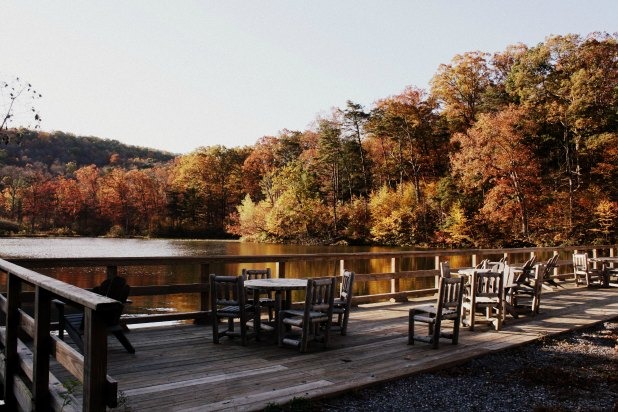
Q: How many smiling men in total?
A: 0